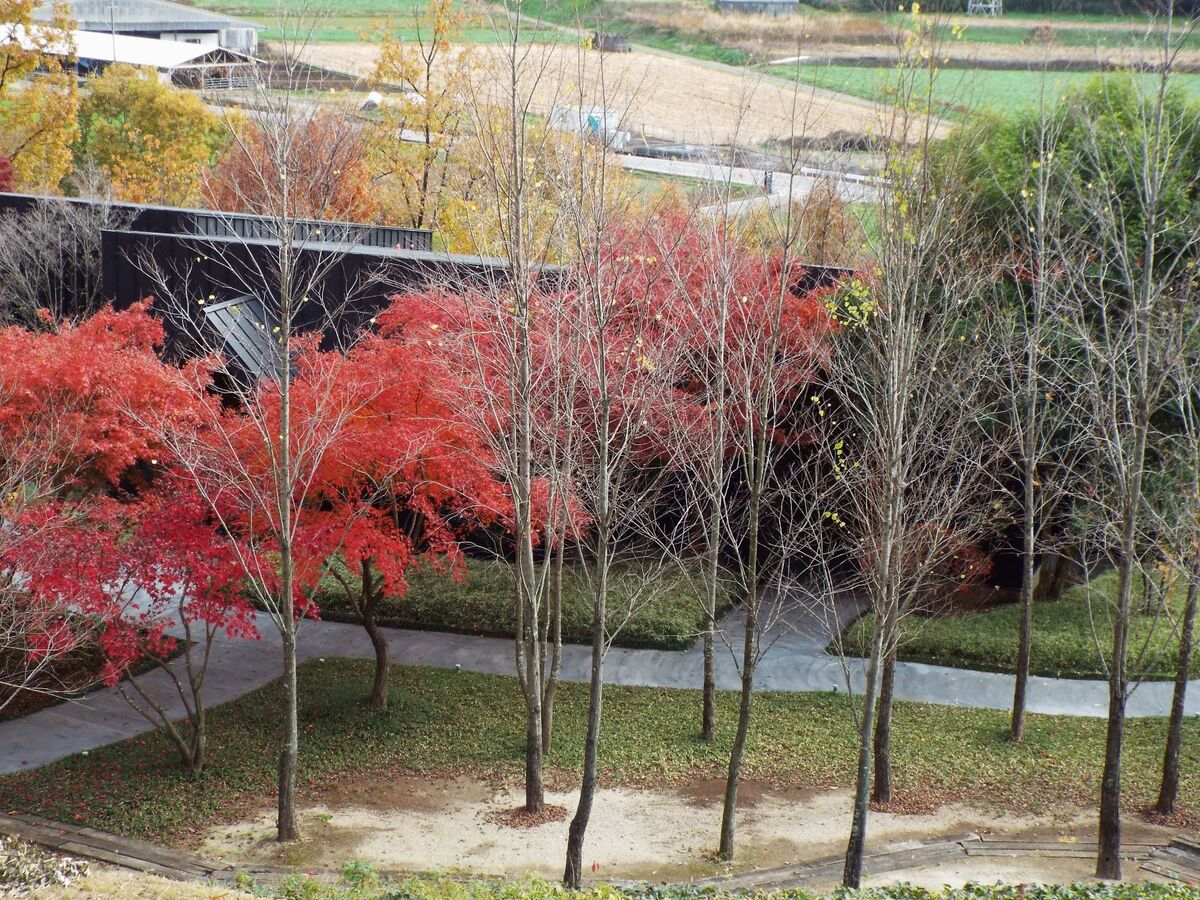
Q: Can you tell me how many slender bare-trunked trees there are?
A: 11